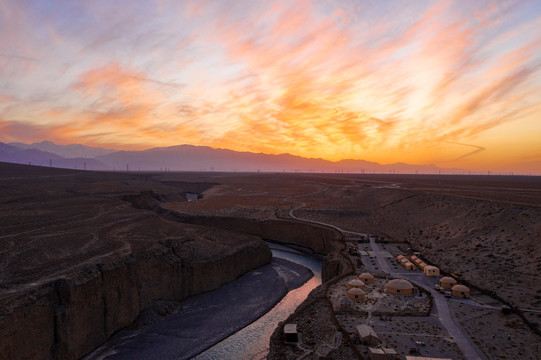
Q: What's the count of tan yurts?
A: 6